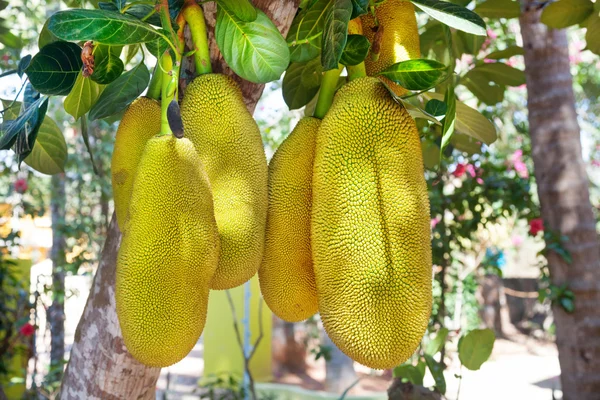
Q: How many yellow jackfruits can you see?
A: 6